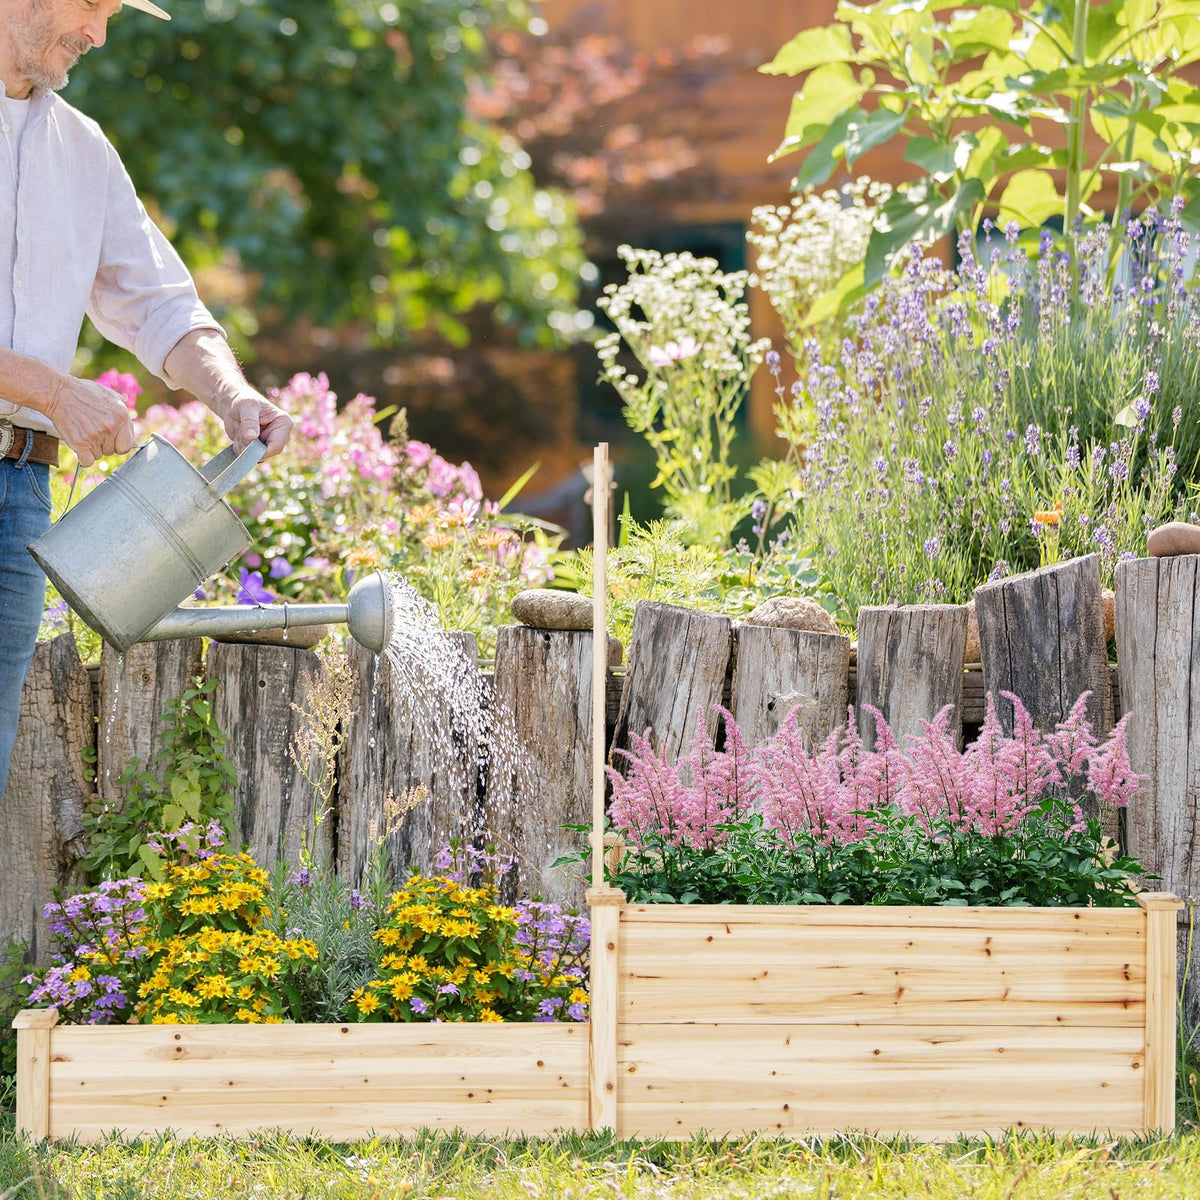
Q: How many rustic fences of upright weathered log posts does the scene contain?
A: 1